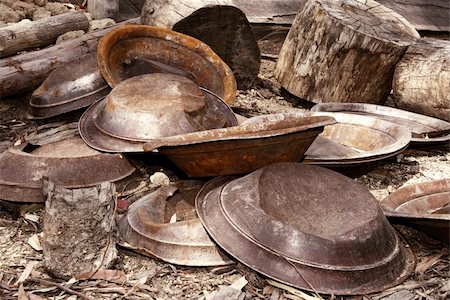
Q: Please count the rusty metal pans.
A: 10